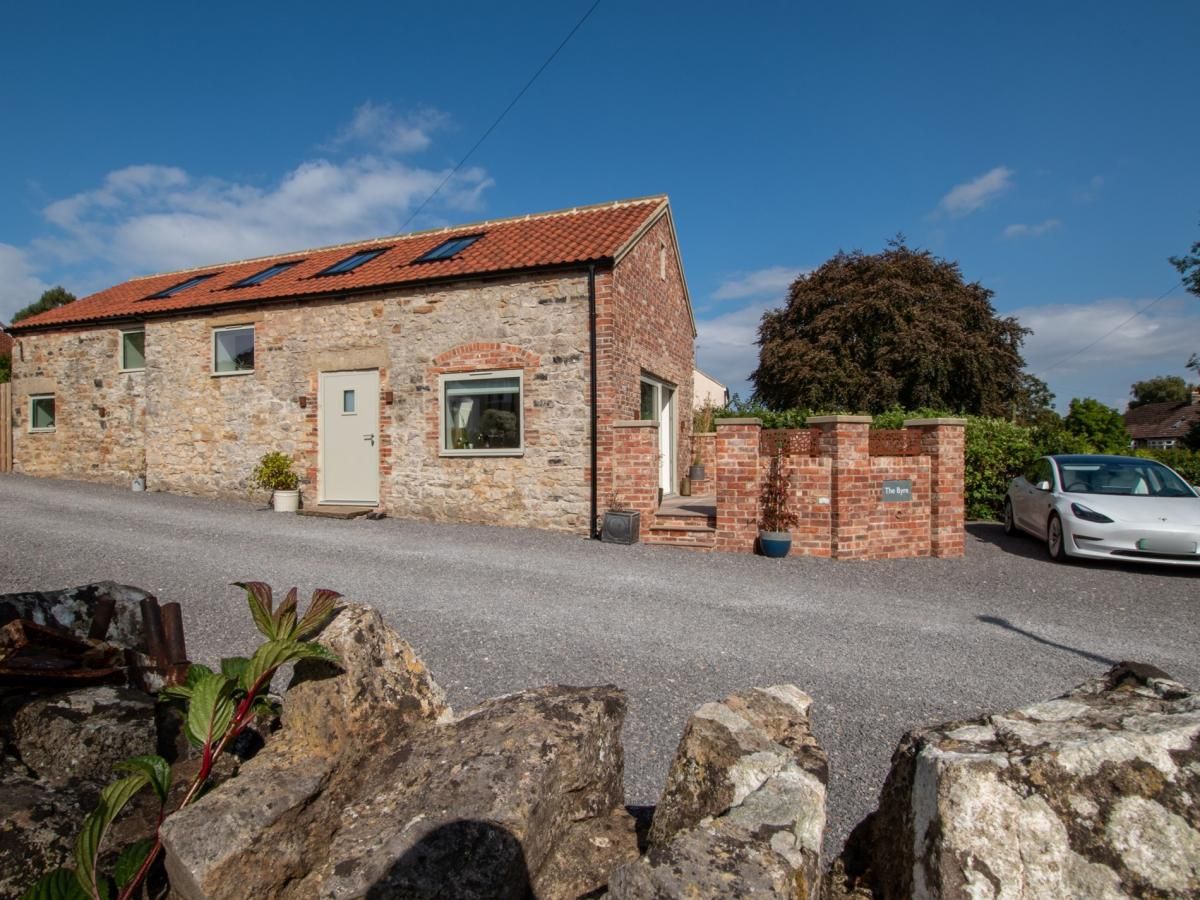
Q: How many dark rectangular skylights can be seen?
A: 4